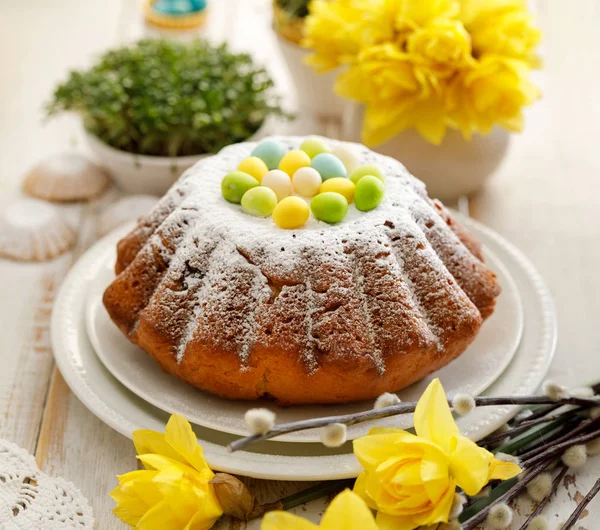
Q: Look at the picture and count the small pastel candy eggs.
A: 15